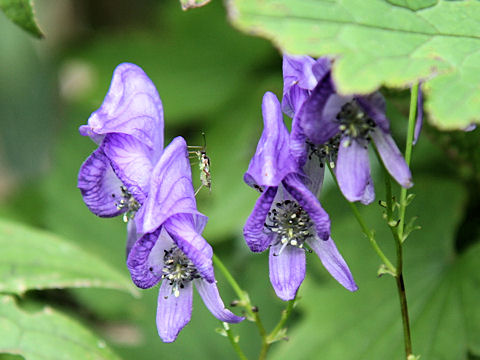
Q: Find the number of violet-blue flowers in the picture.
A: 5